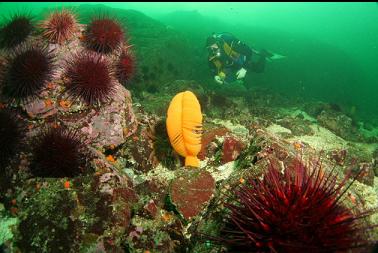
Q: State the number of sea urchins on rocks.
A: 9